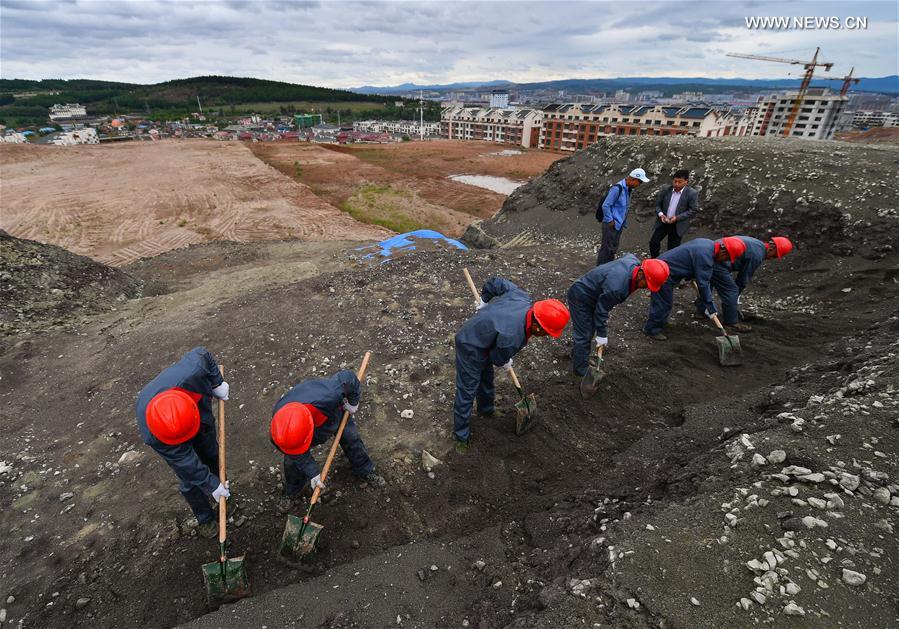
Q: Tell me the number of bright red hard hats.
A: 6